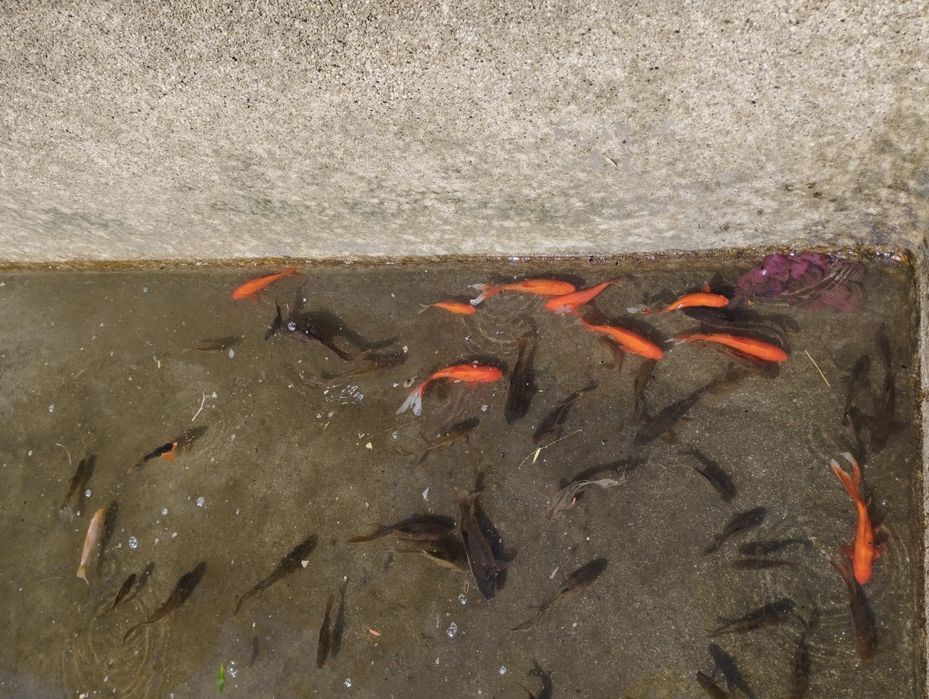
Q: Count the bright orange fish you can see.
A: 9